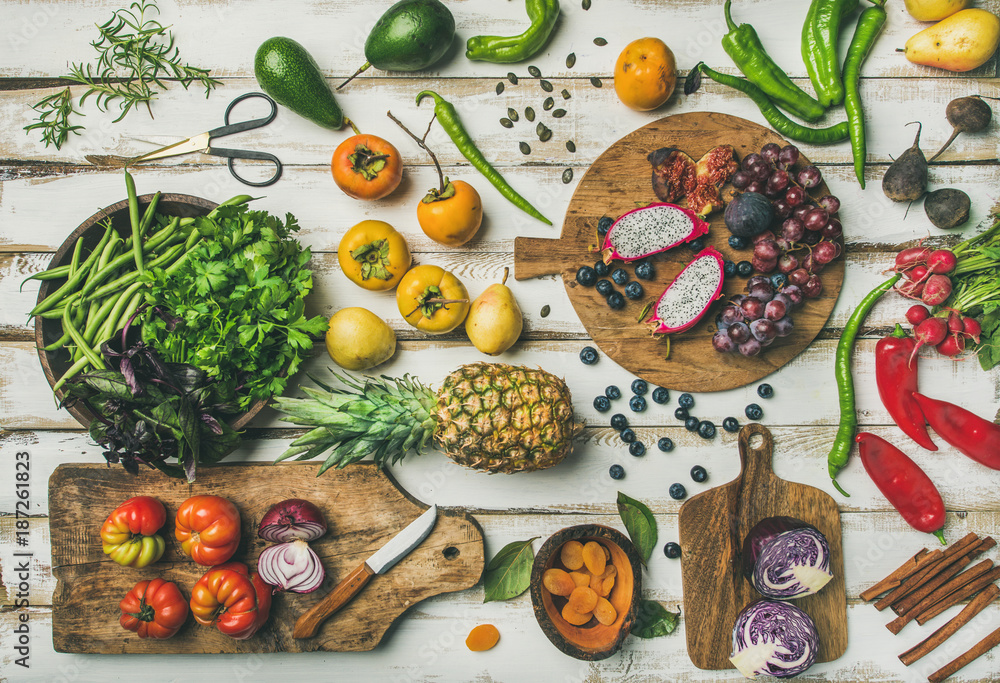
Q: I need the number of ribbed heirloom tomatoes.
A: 4